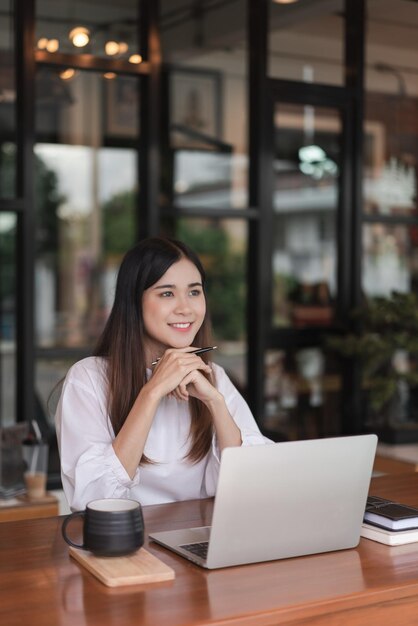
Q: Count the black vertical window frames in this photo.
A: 4